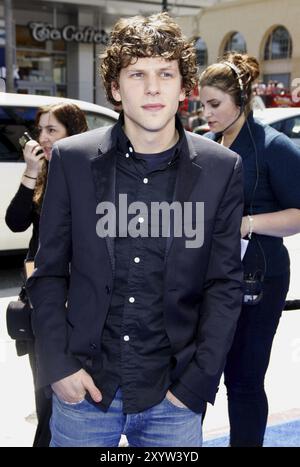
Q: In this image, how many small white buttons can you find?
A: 7